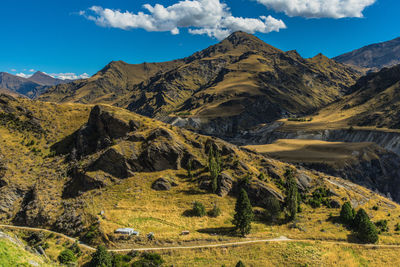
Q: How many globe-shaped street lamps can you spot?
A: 0